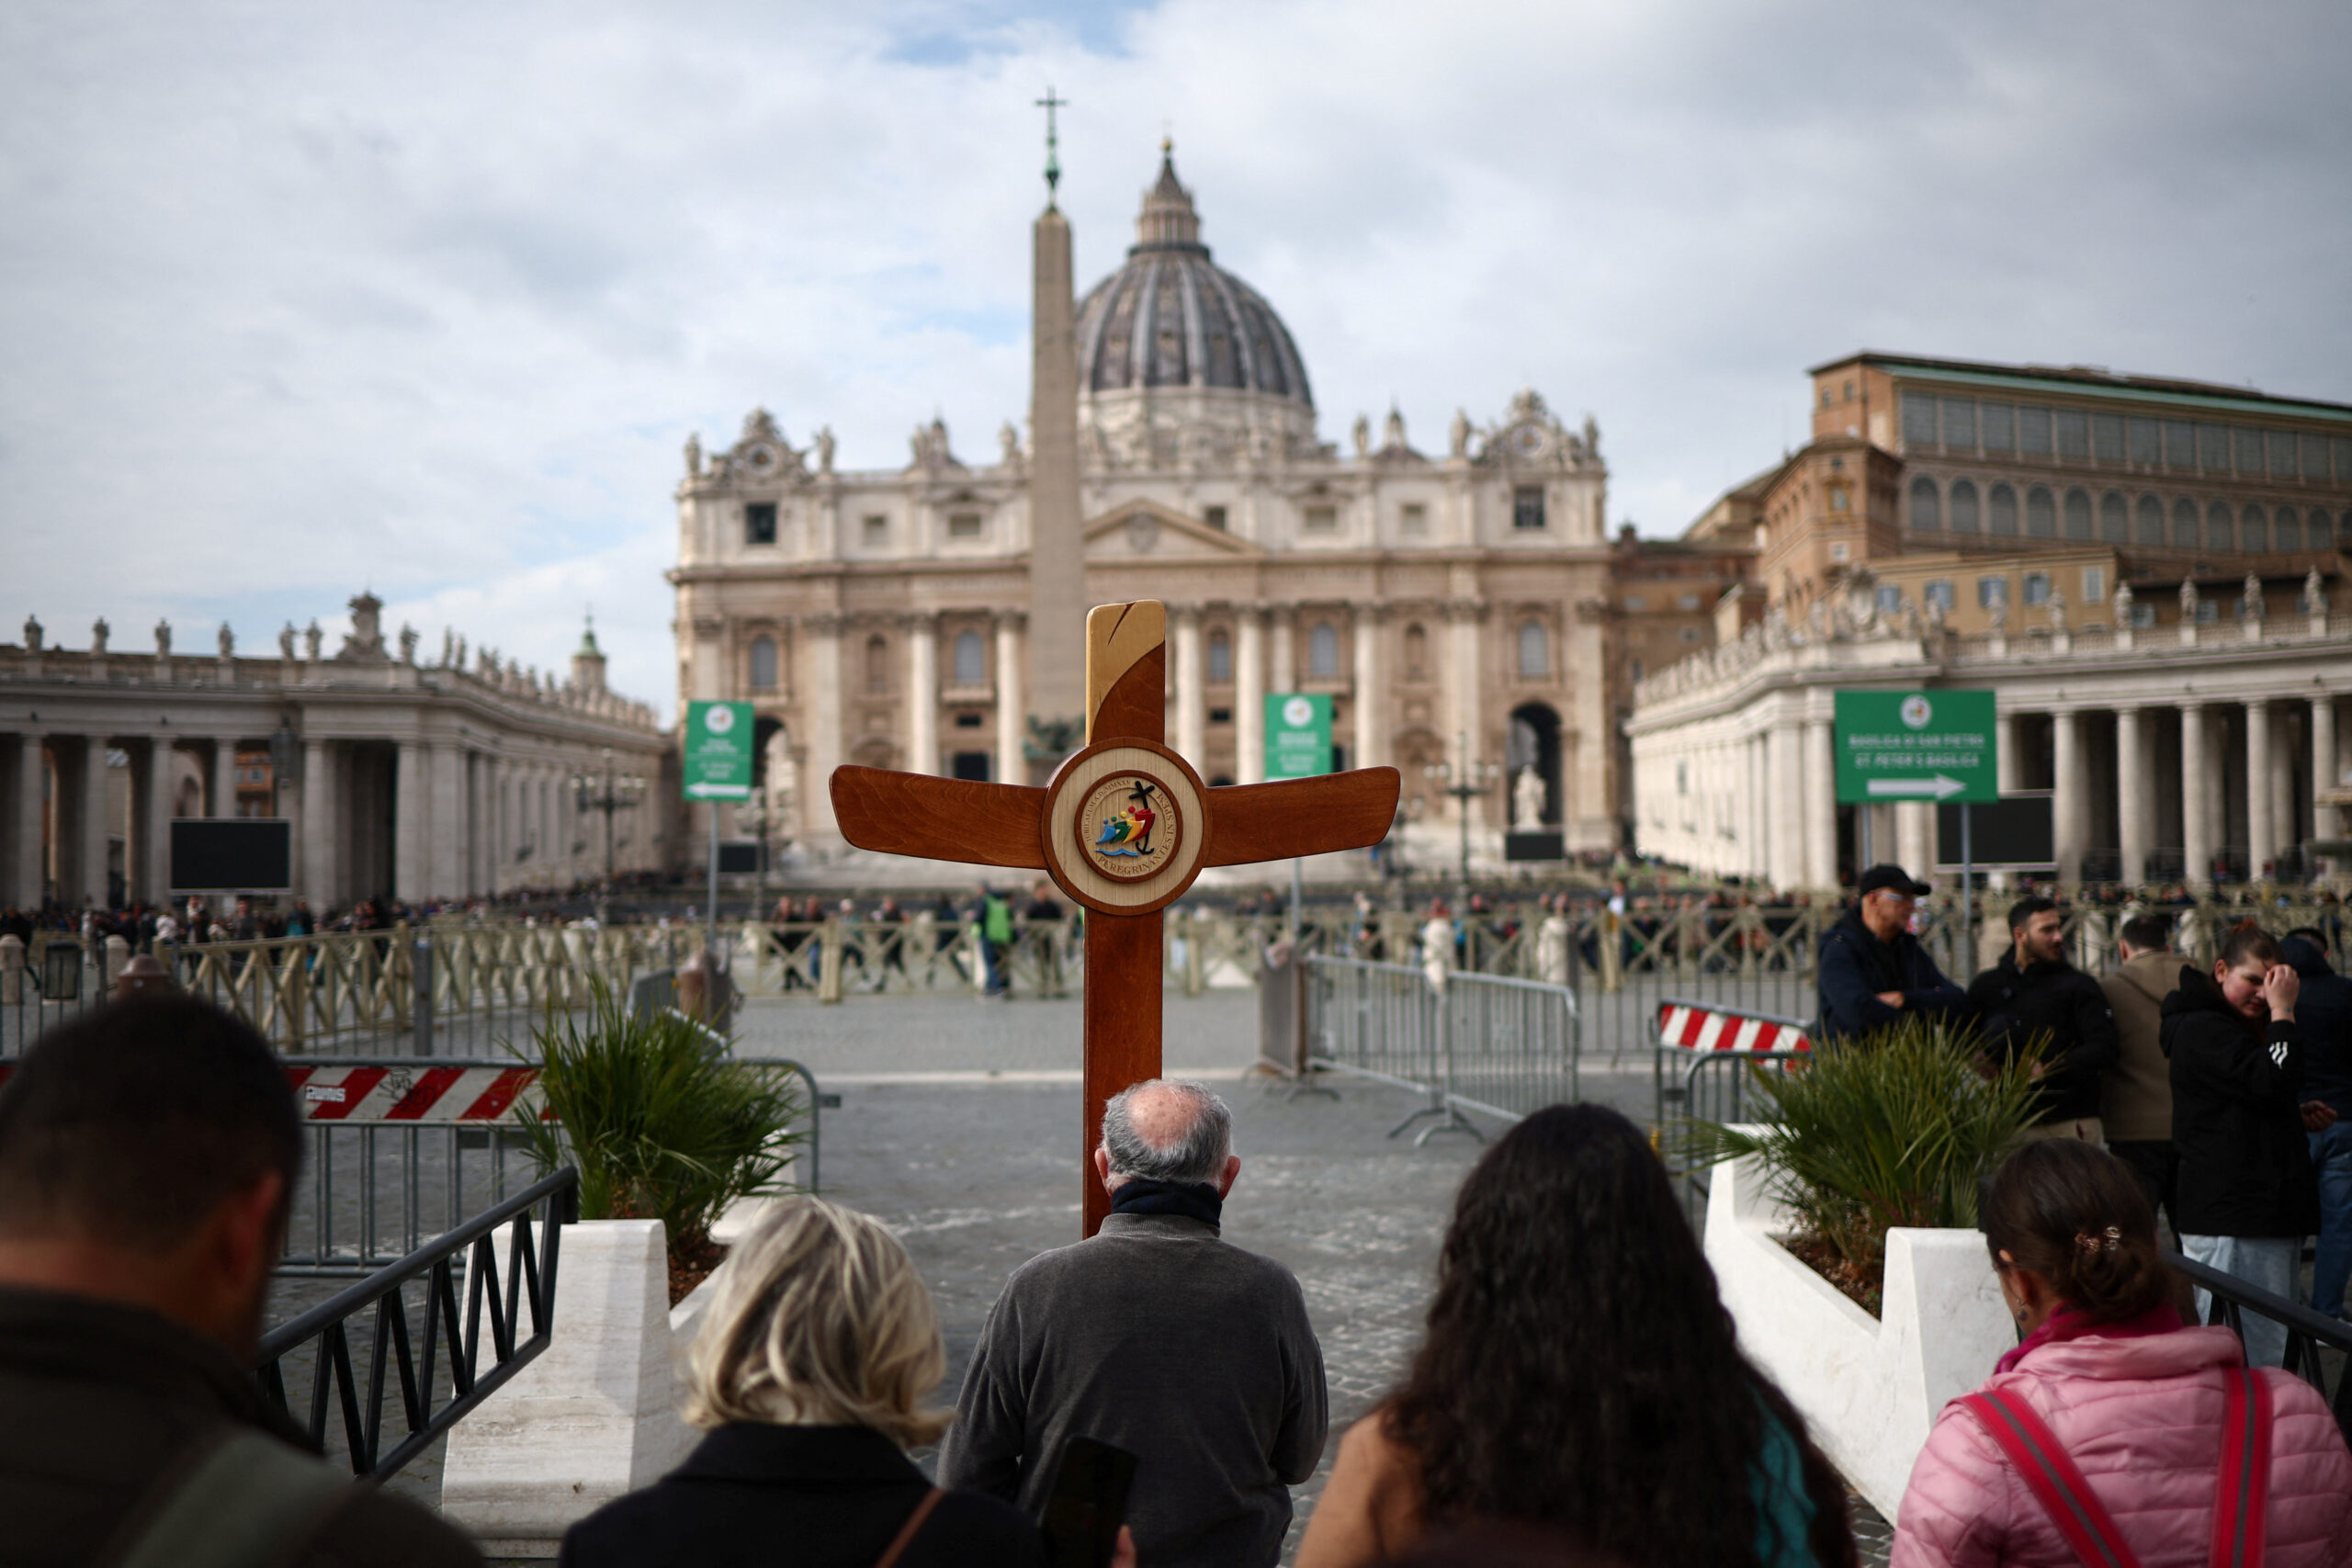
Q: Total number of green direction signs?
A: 3